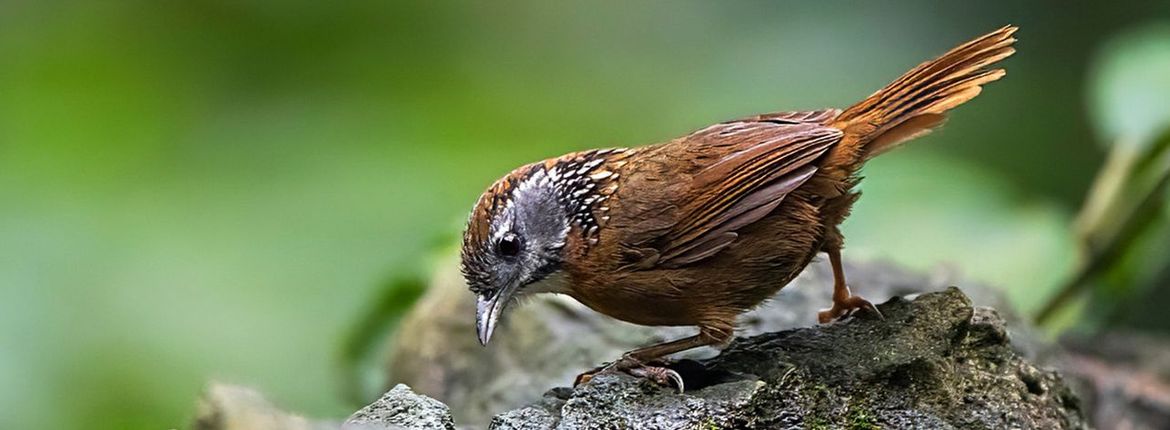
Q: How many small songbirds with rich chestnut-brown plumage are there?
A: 1